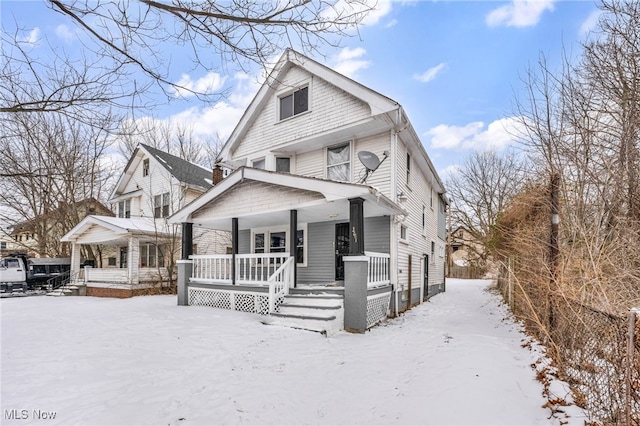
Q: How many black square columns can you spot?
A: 4